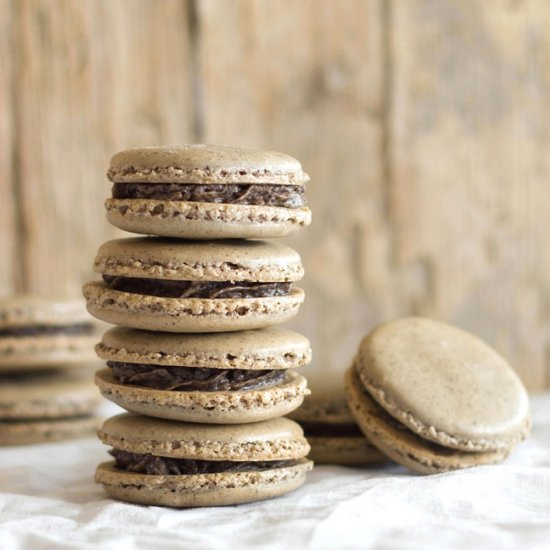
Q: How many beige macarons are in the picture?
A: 8